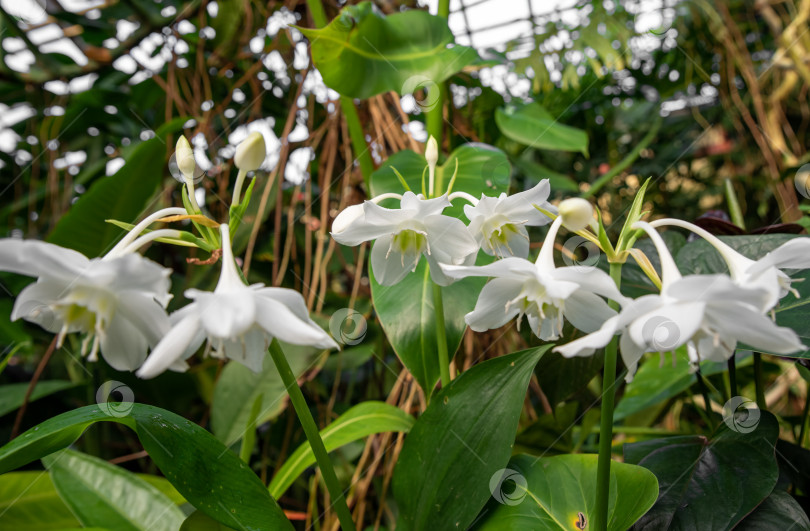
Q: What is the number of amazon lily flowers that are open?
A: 7